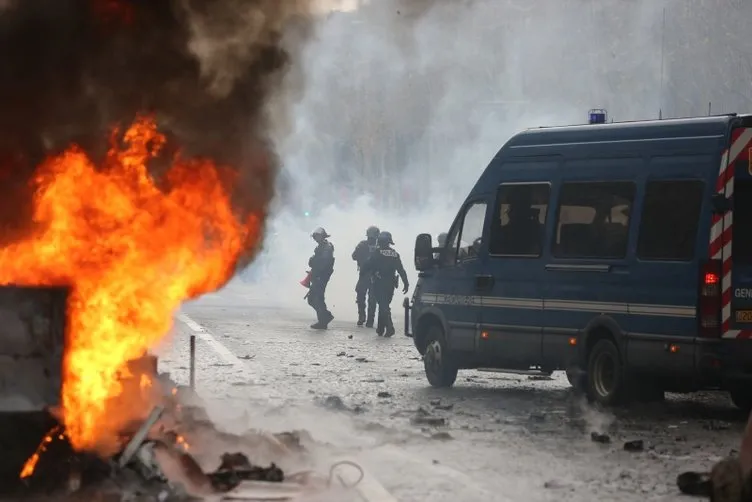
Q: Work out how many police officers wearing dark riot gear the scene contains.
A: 3